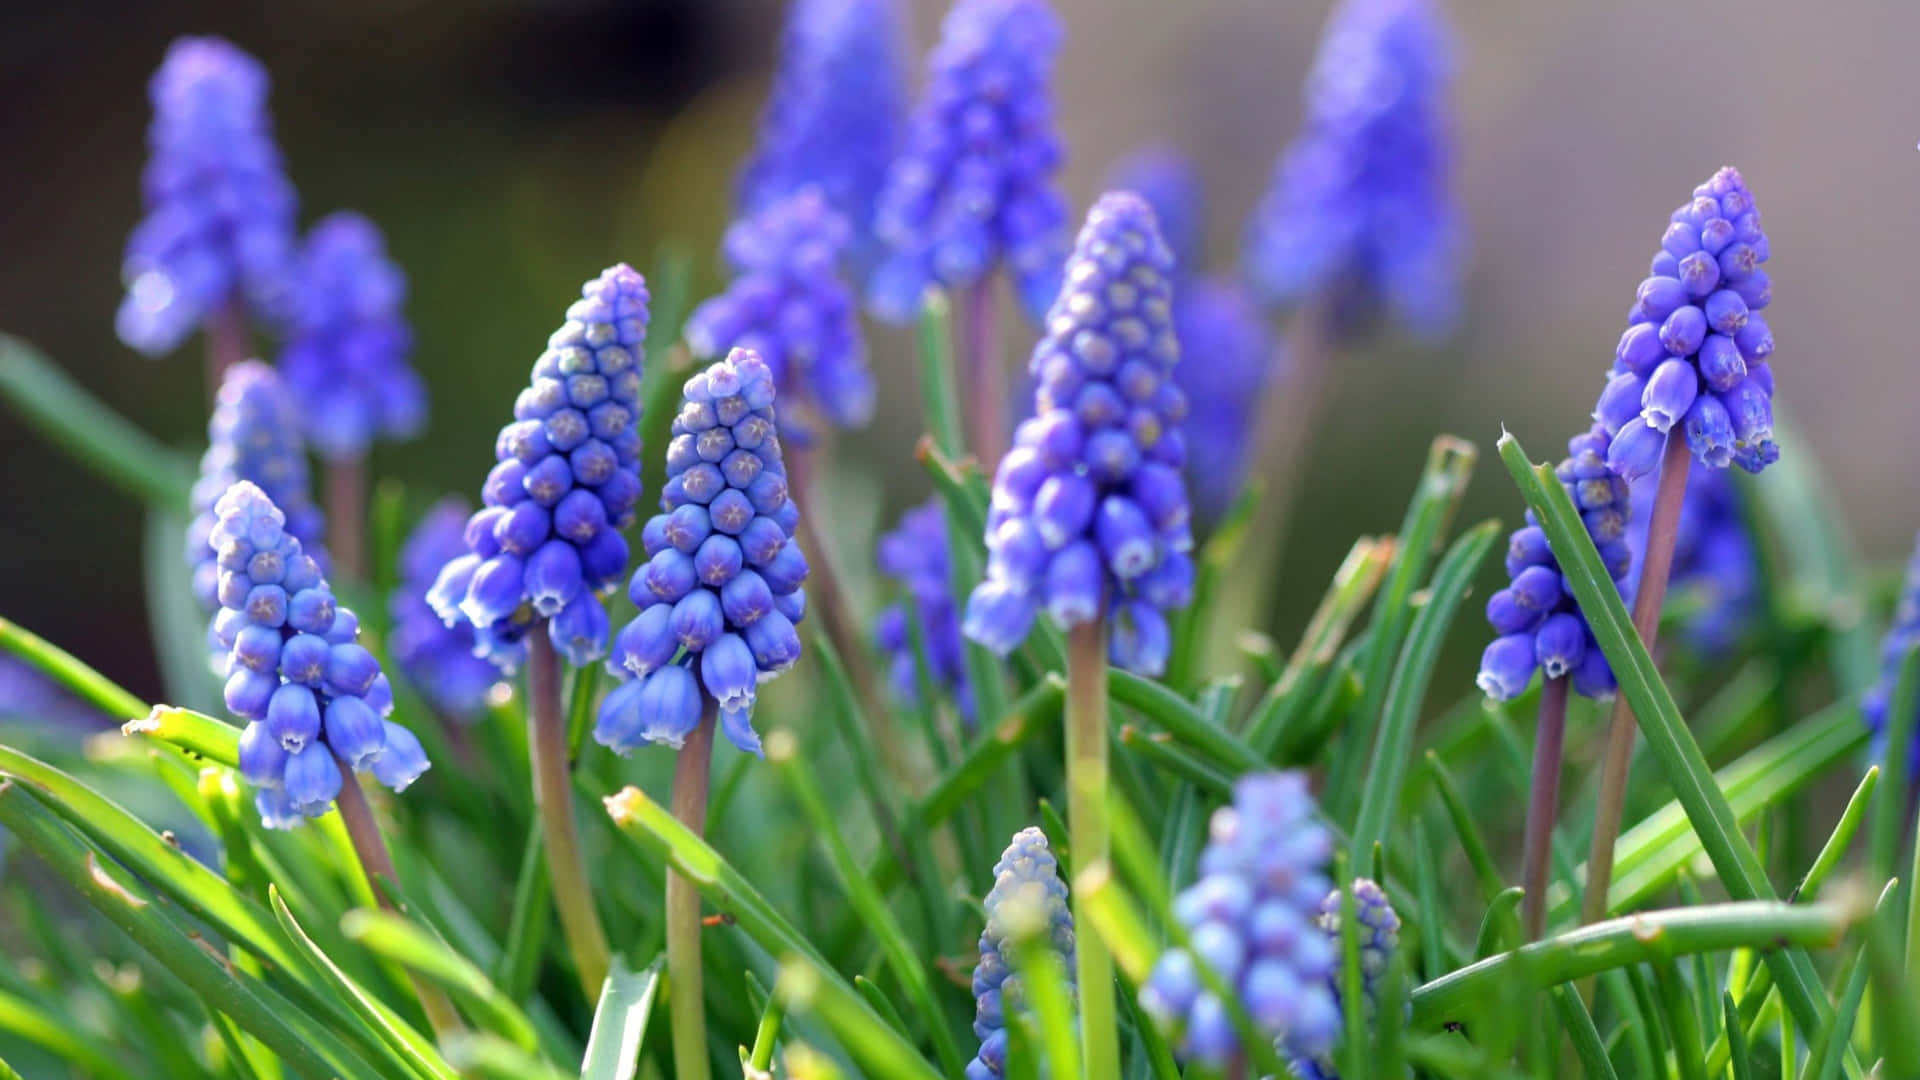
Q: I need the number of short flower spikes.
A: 3